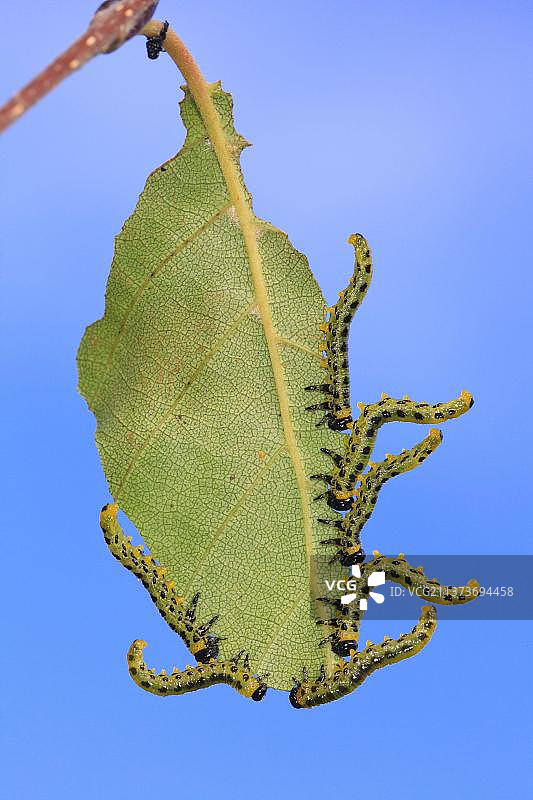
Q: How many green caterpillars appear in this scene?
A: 7